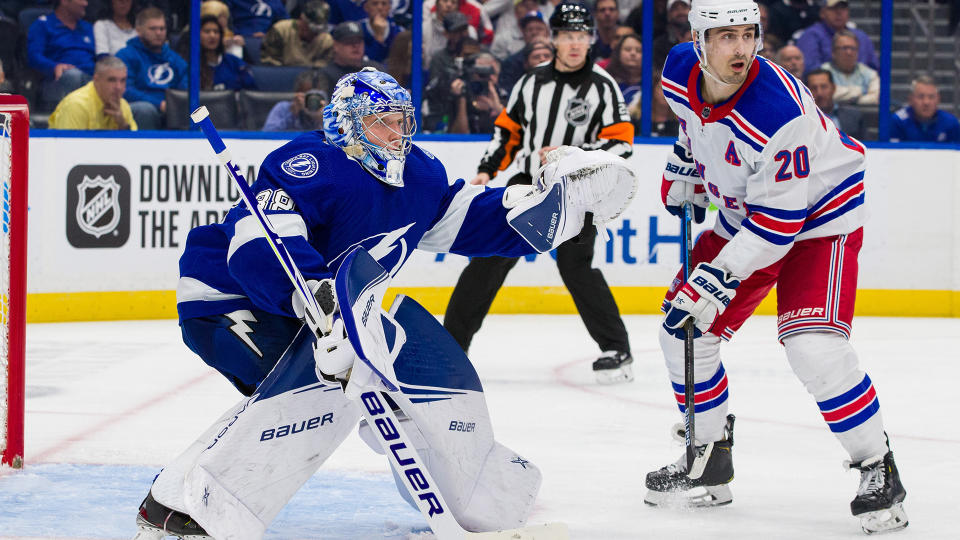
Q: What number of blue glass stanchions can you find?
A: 4